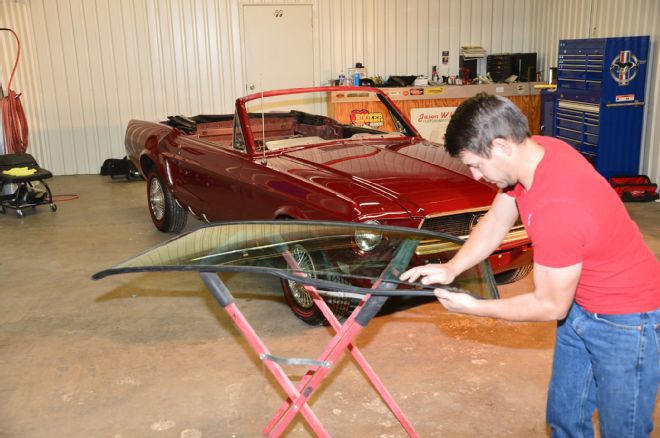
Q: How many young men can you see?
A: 1